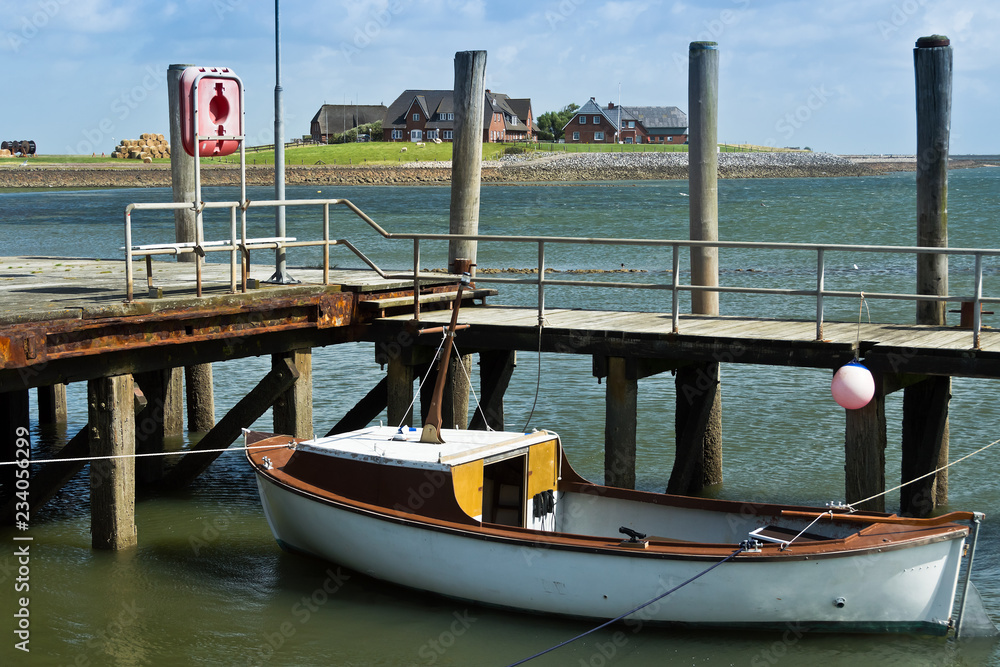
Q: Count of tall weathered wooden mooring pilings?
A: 4